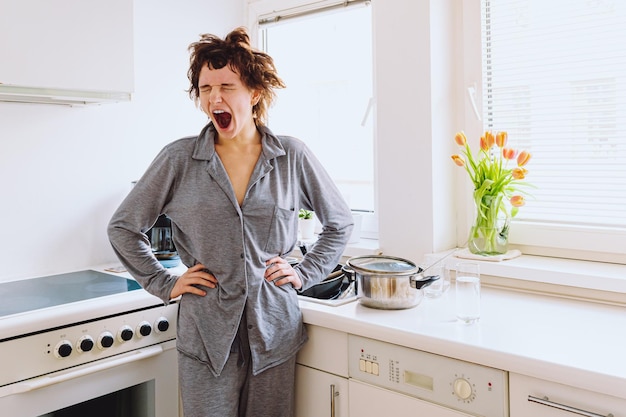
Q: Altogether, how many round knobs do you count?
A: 7